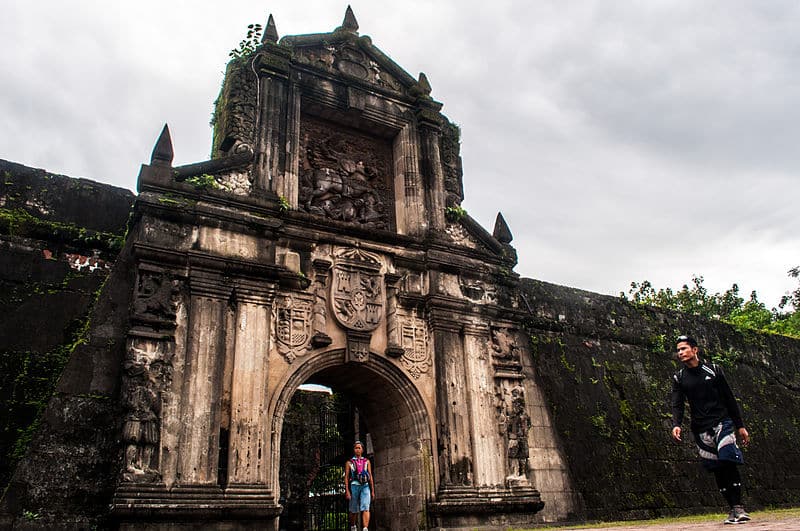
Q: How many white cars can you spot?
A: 0